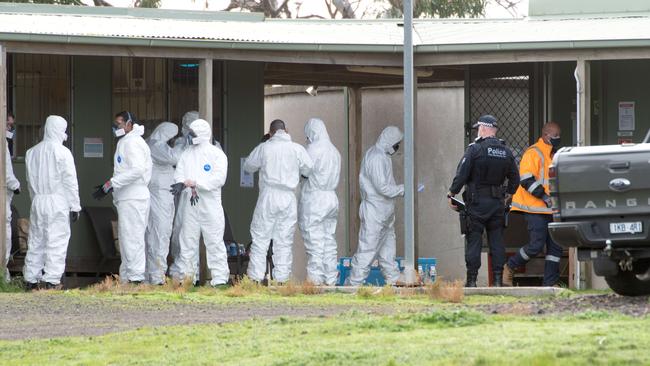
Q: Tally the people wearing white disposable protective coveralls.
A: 9